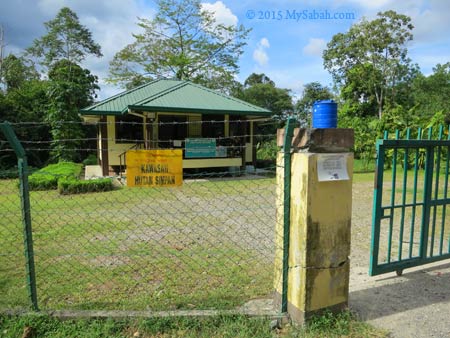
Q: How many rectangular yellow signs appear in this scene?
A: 1